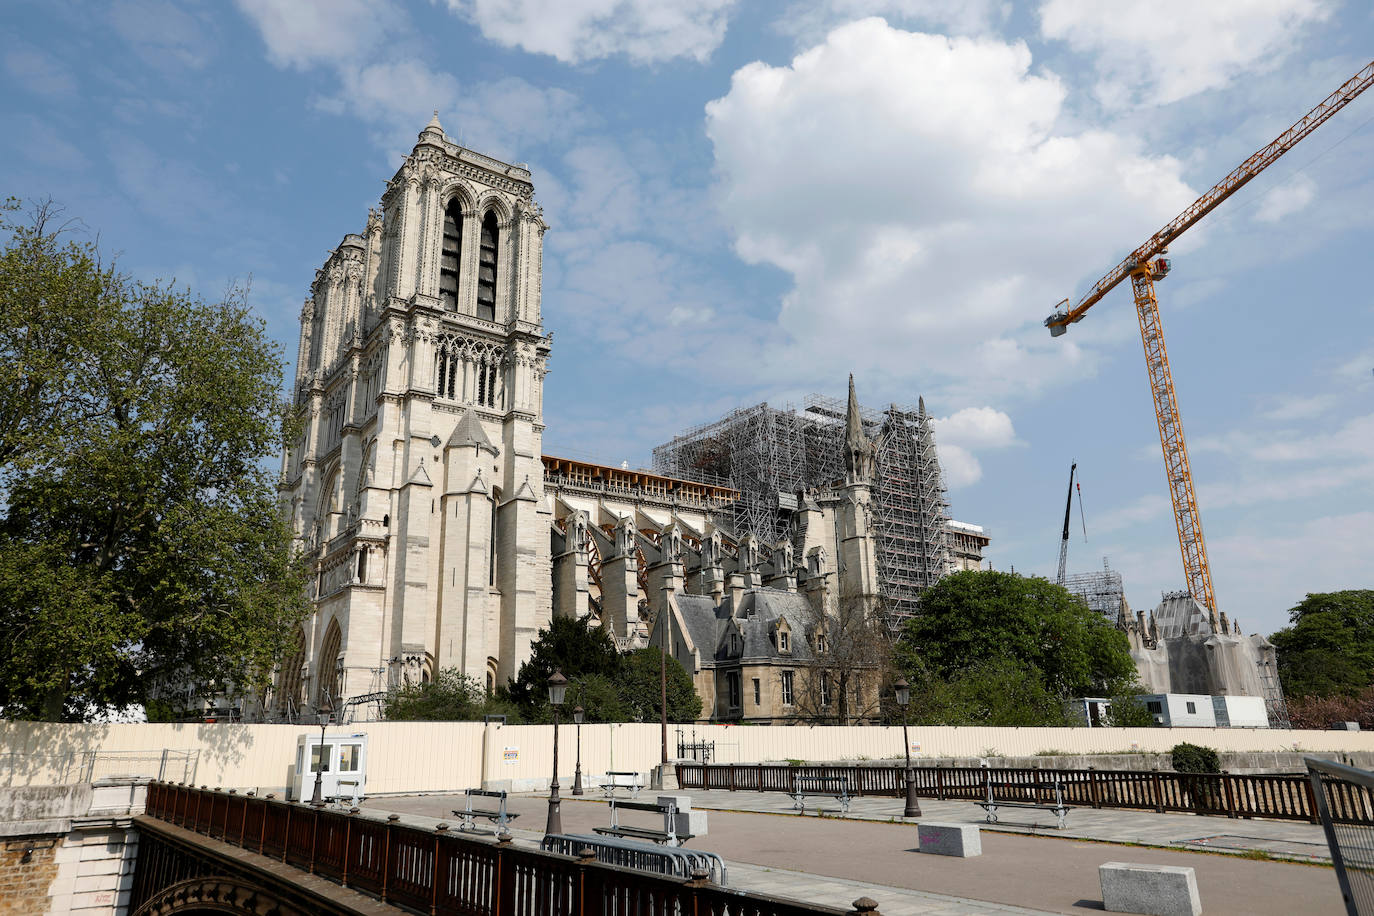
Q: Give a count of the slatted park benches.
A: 6